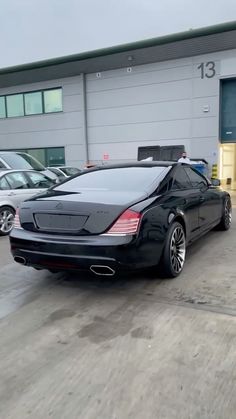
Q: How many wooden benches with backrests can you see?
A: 0